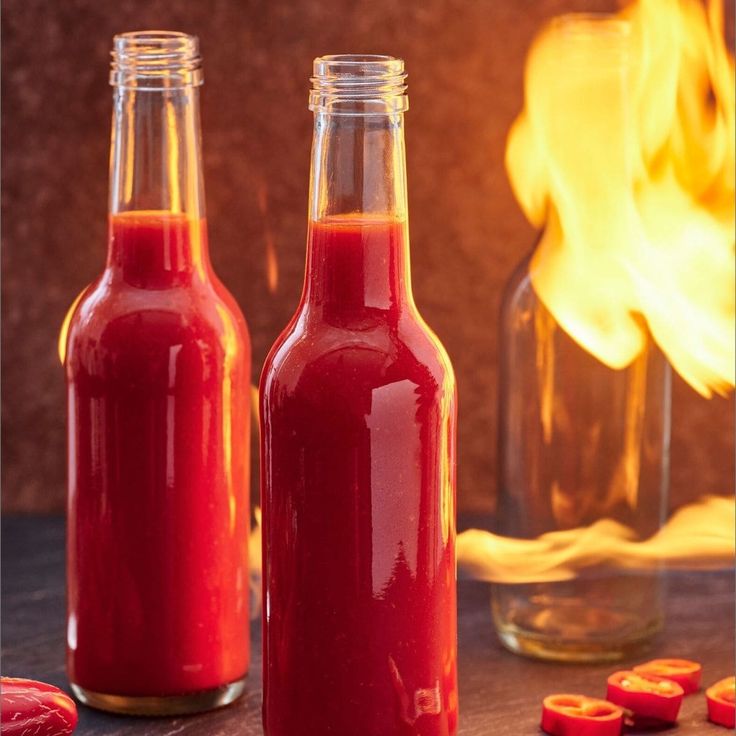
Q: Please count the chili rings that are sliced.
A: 4